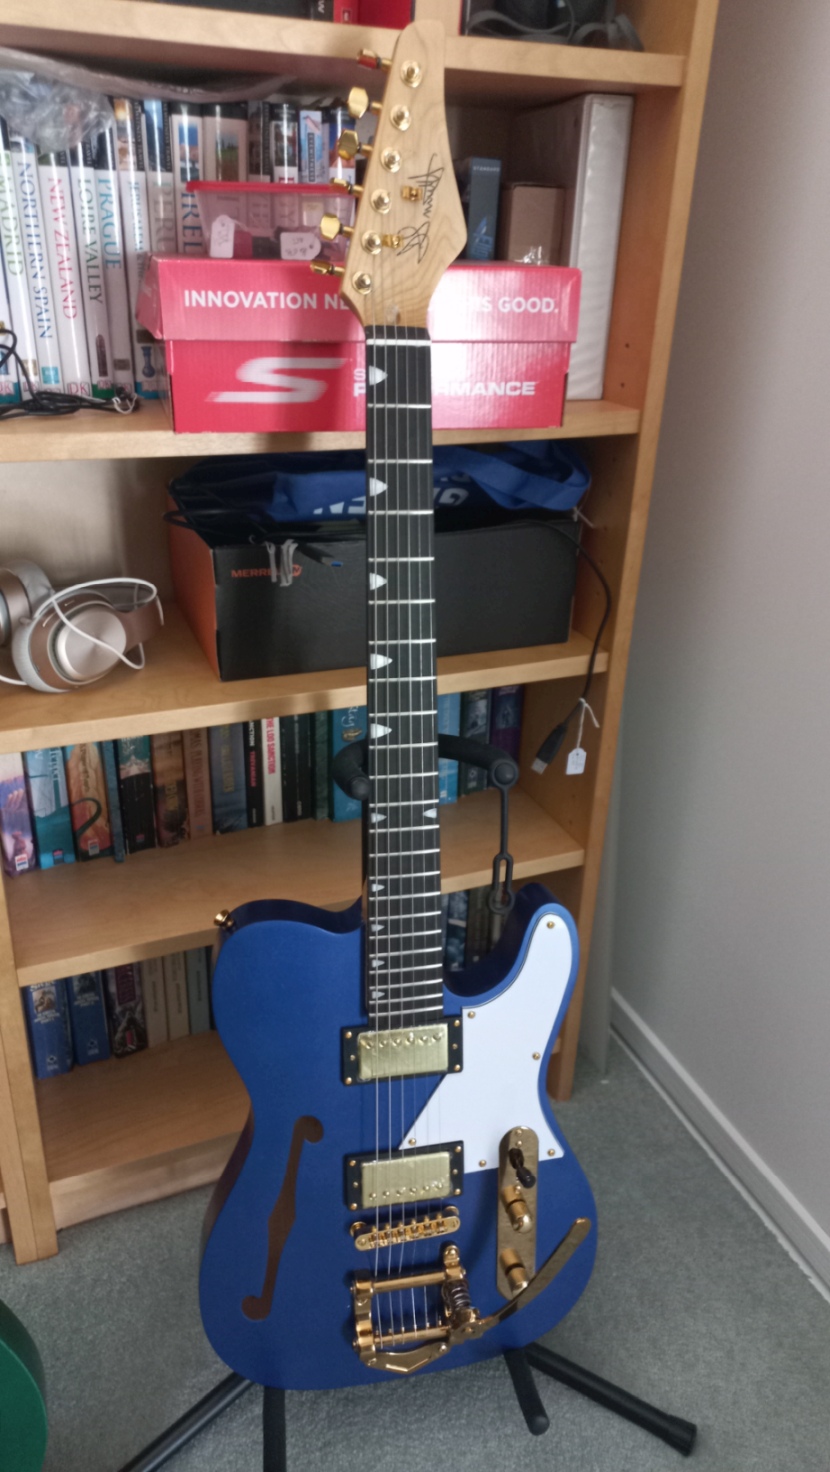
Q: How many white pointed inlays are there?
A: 11